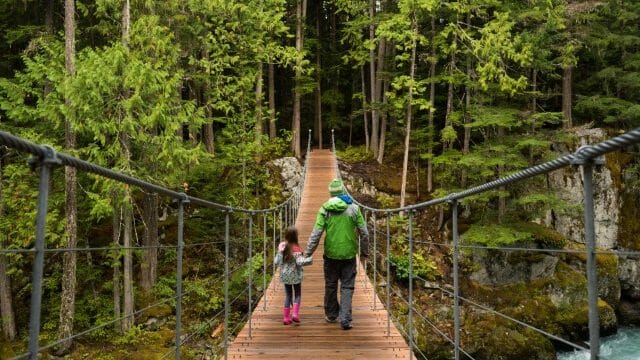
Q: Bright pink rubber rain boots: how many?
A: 2